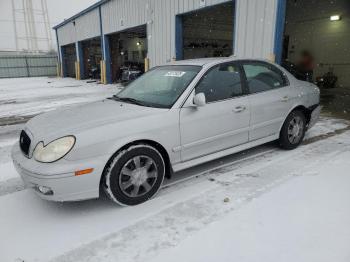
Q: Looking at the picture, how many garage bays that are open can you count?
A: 5